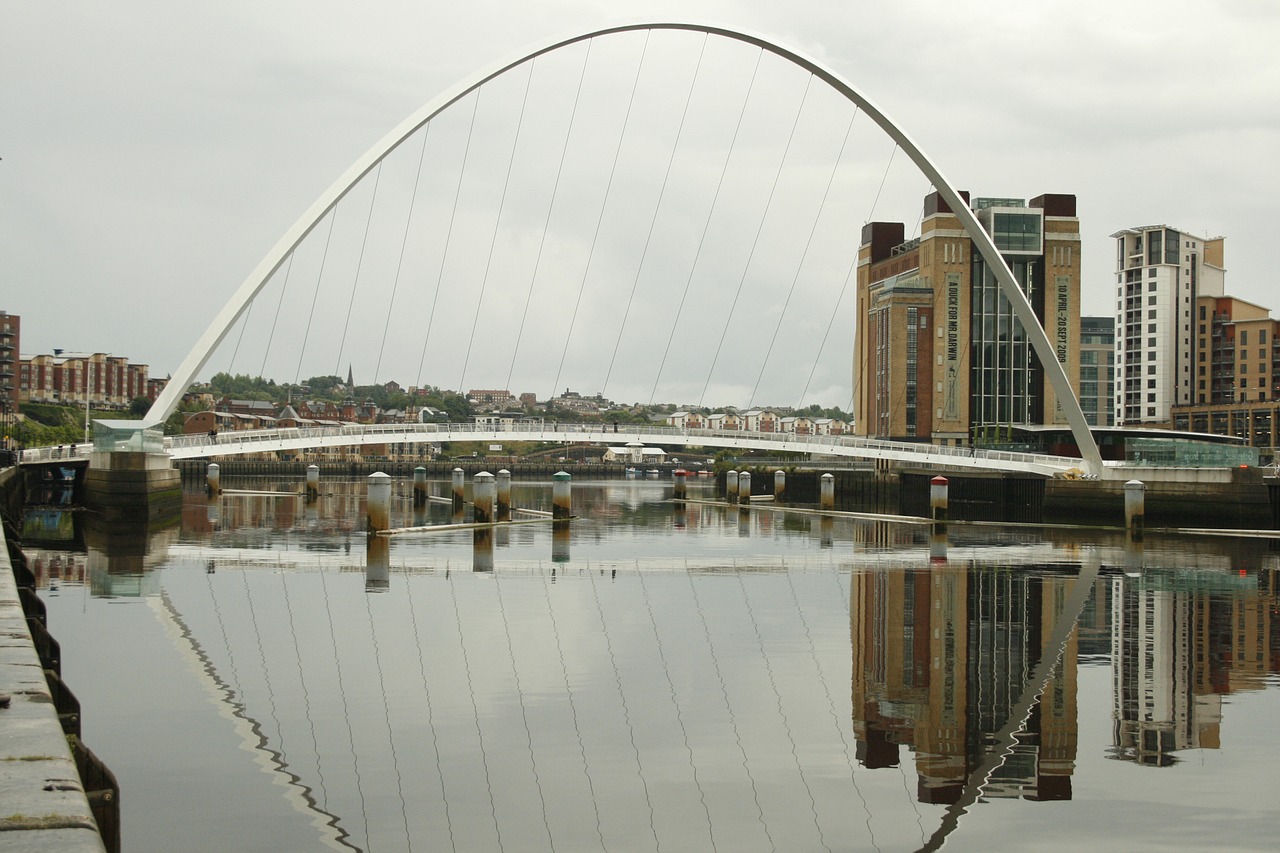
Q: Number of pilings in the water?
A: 15